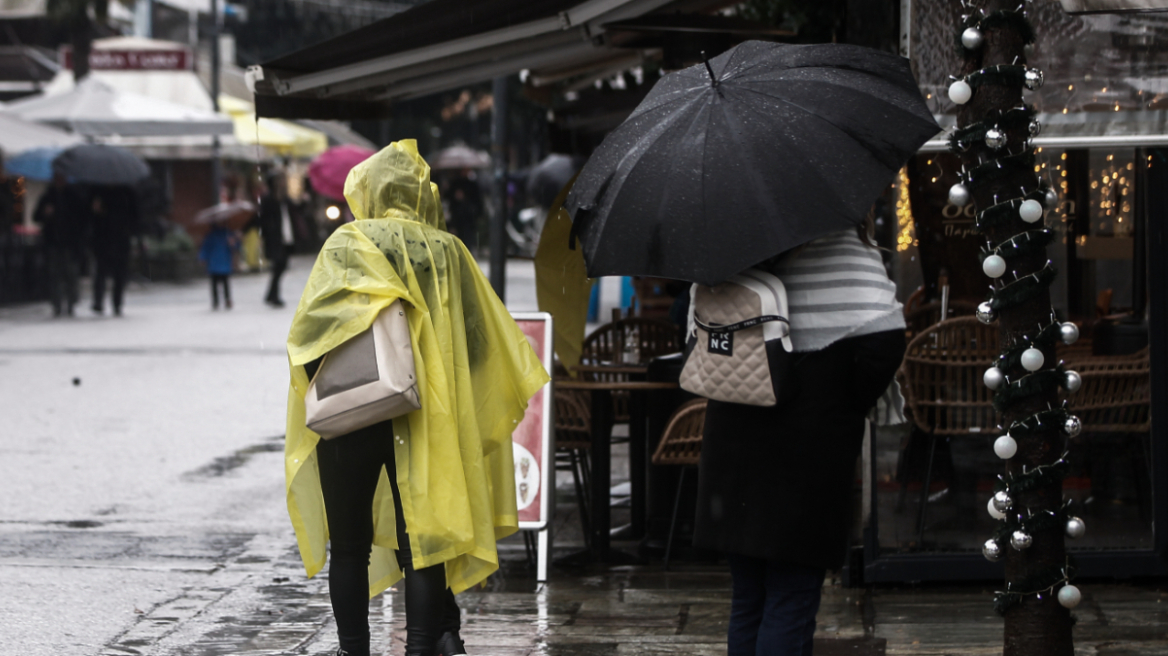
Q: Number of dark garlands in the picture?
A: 1